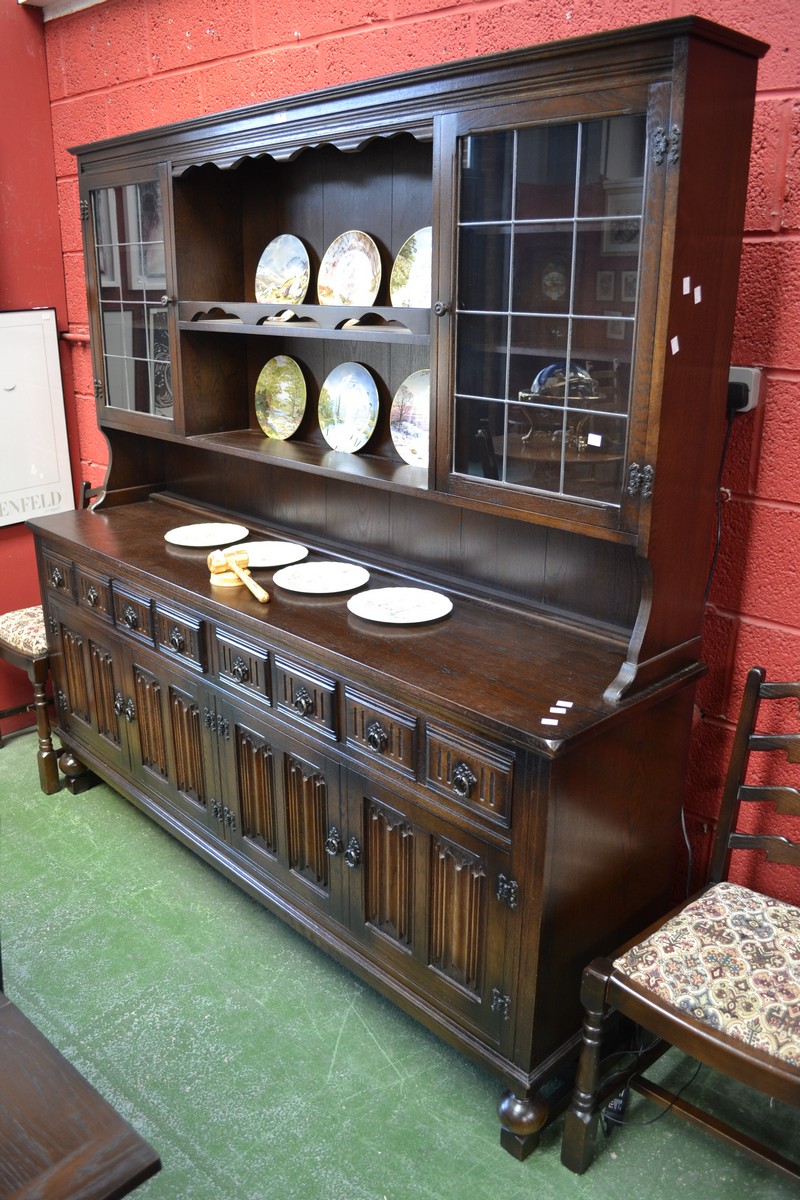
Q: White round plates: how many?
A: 4